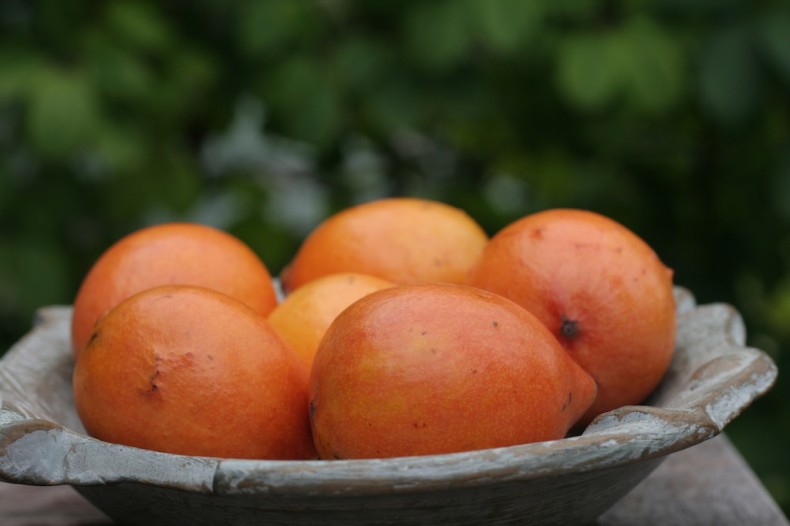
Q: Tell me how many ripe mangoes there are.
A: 6